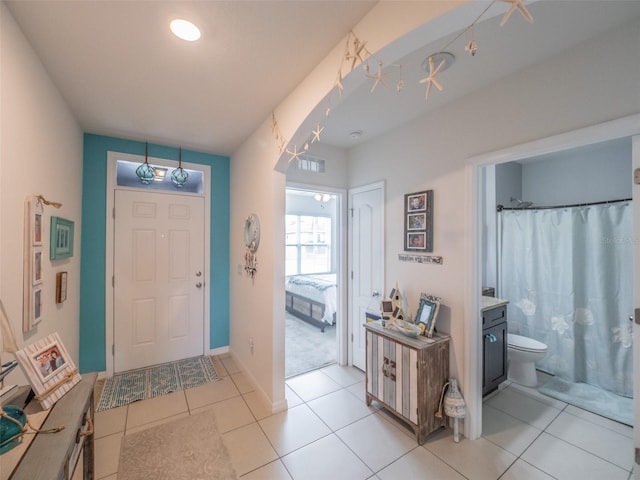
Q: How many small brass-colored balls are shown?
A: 0